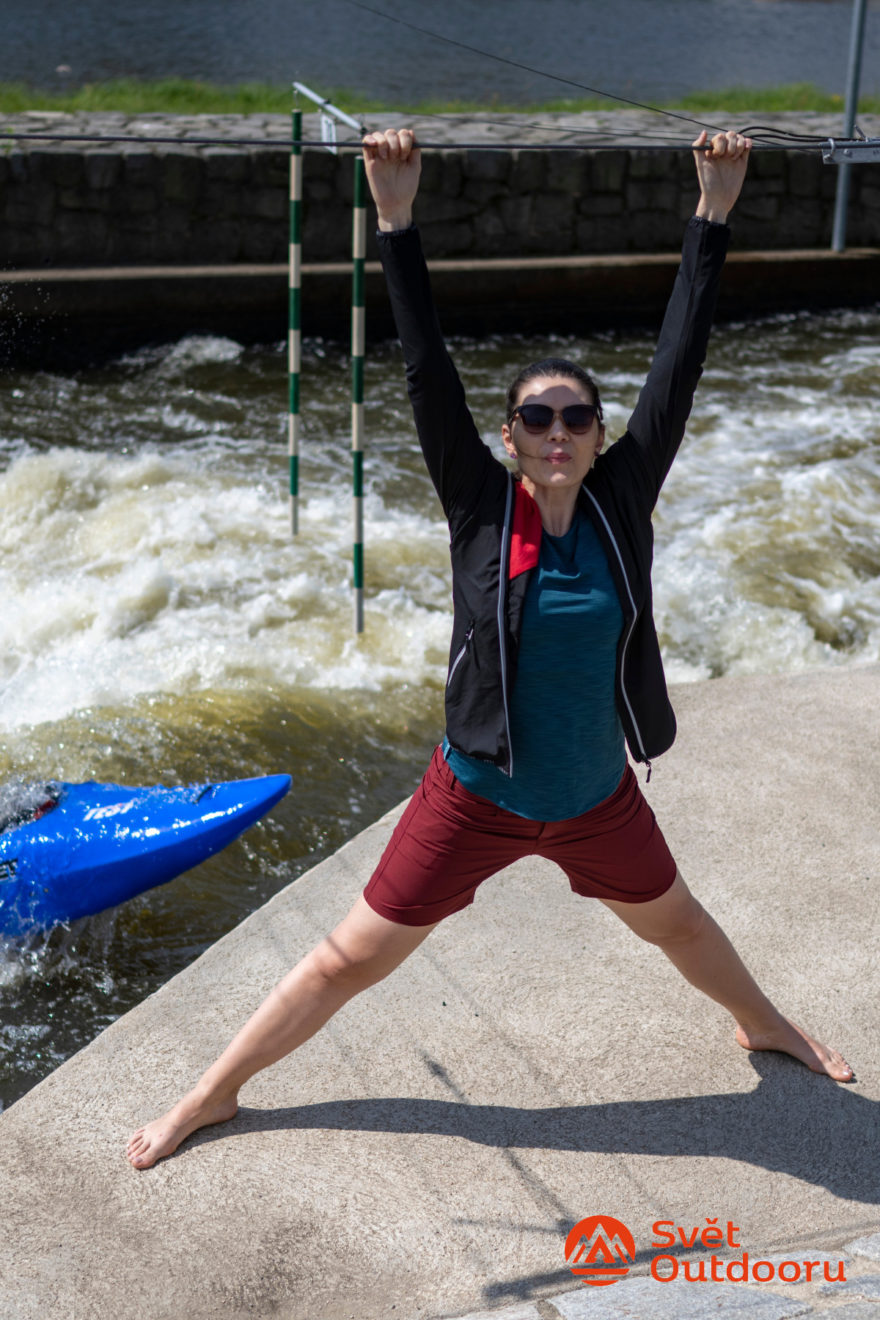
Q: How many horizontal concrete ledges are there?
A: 1